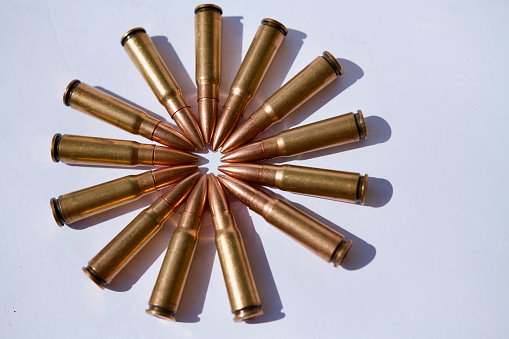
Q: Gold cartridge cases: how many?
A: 13